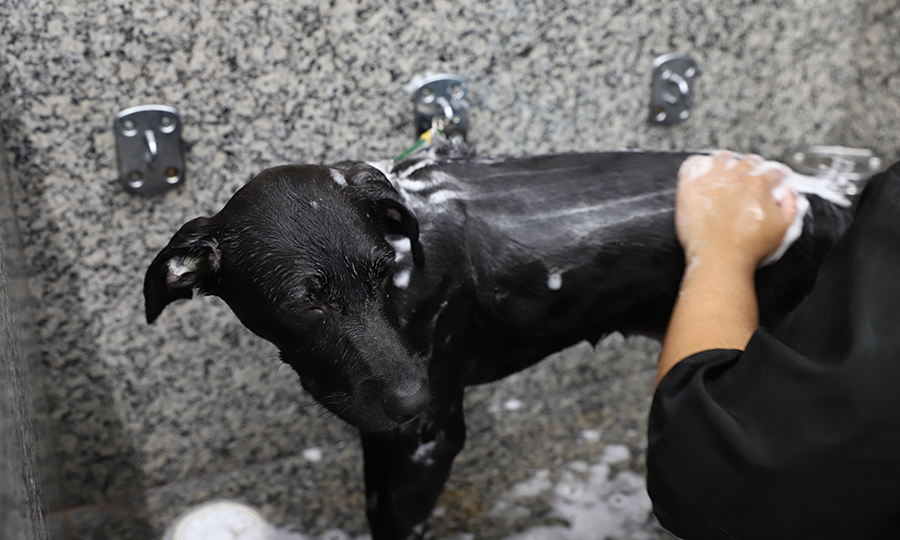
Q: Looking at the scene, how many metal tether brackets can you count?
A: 3